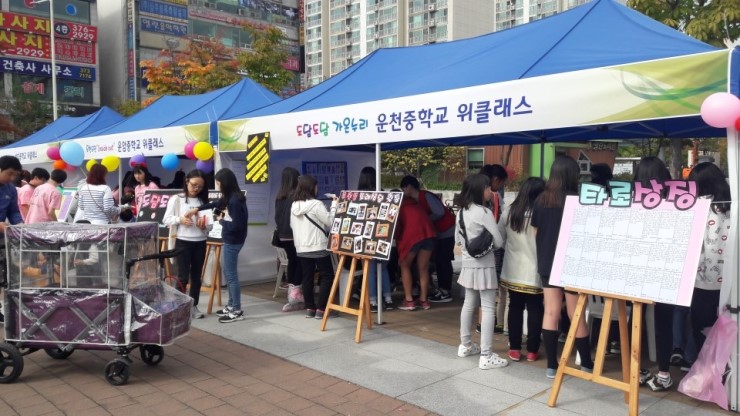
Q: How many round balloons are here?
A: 13